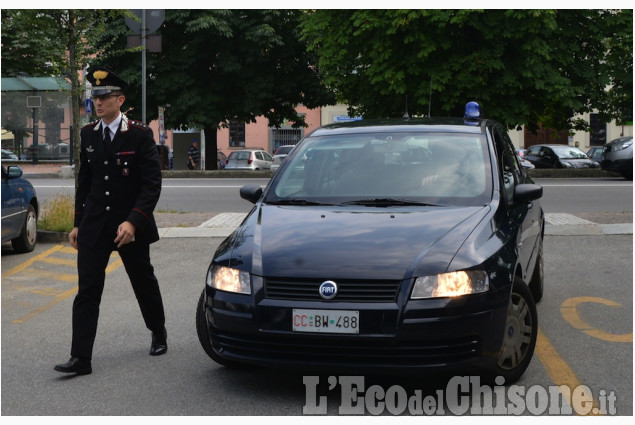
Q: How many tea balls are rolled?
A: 0